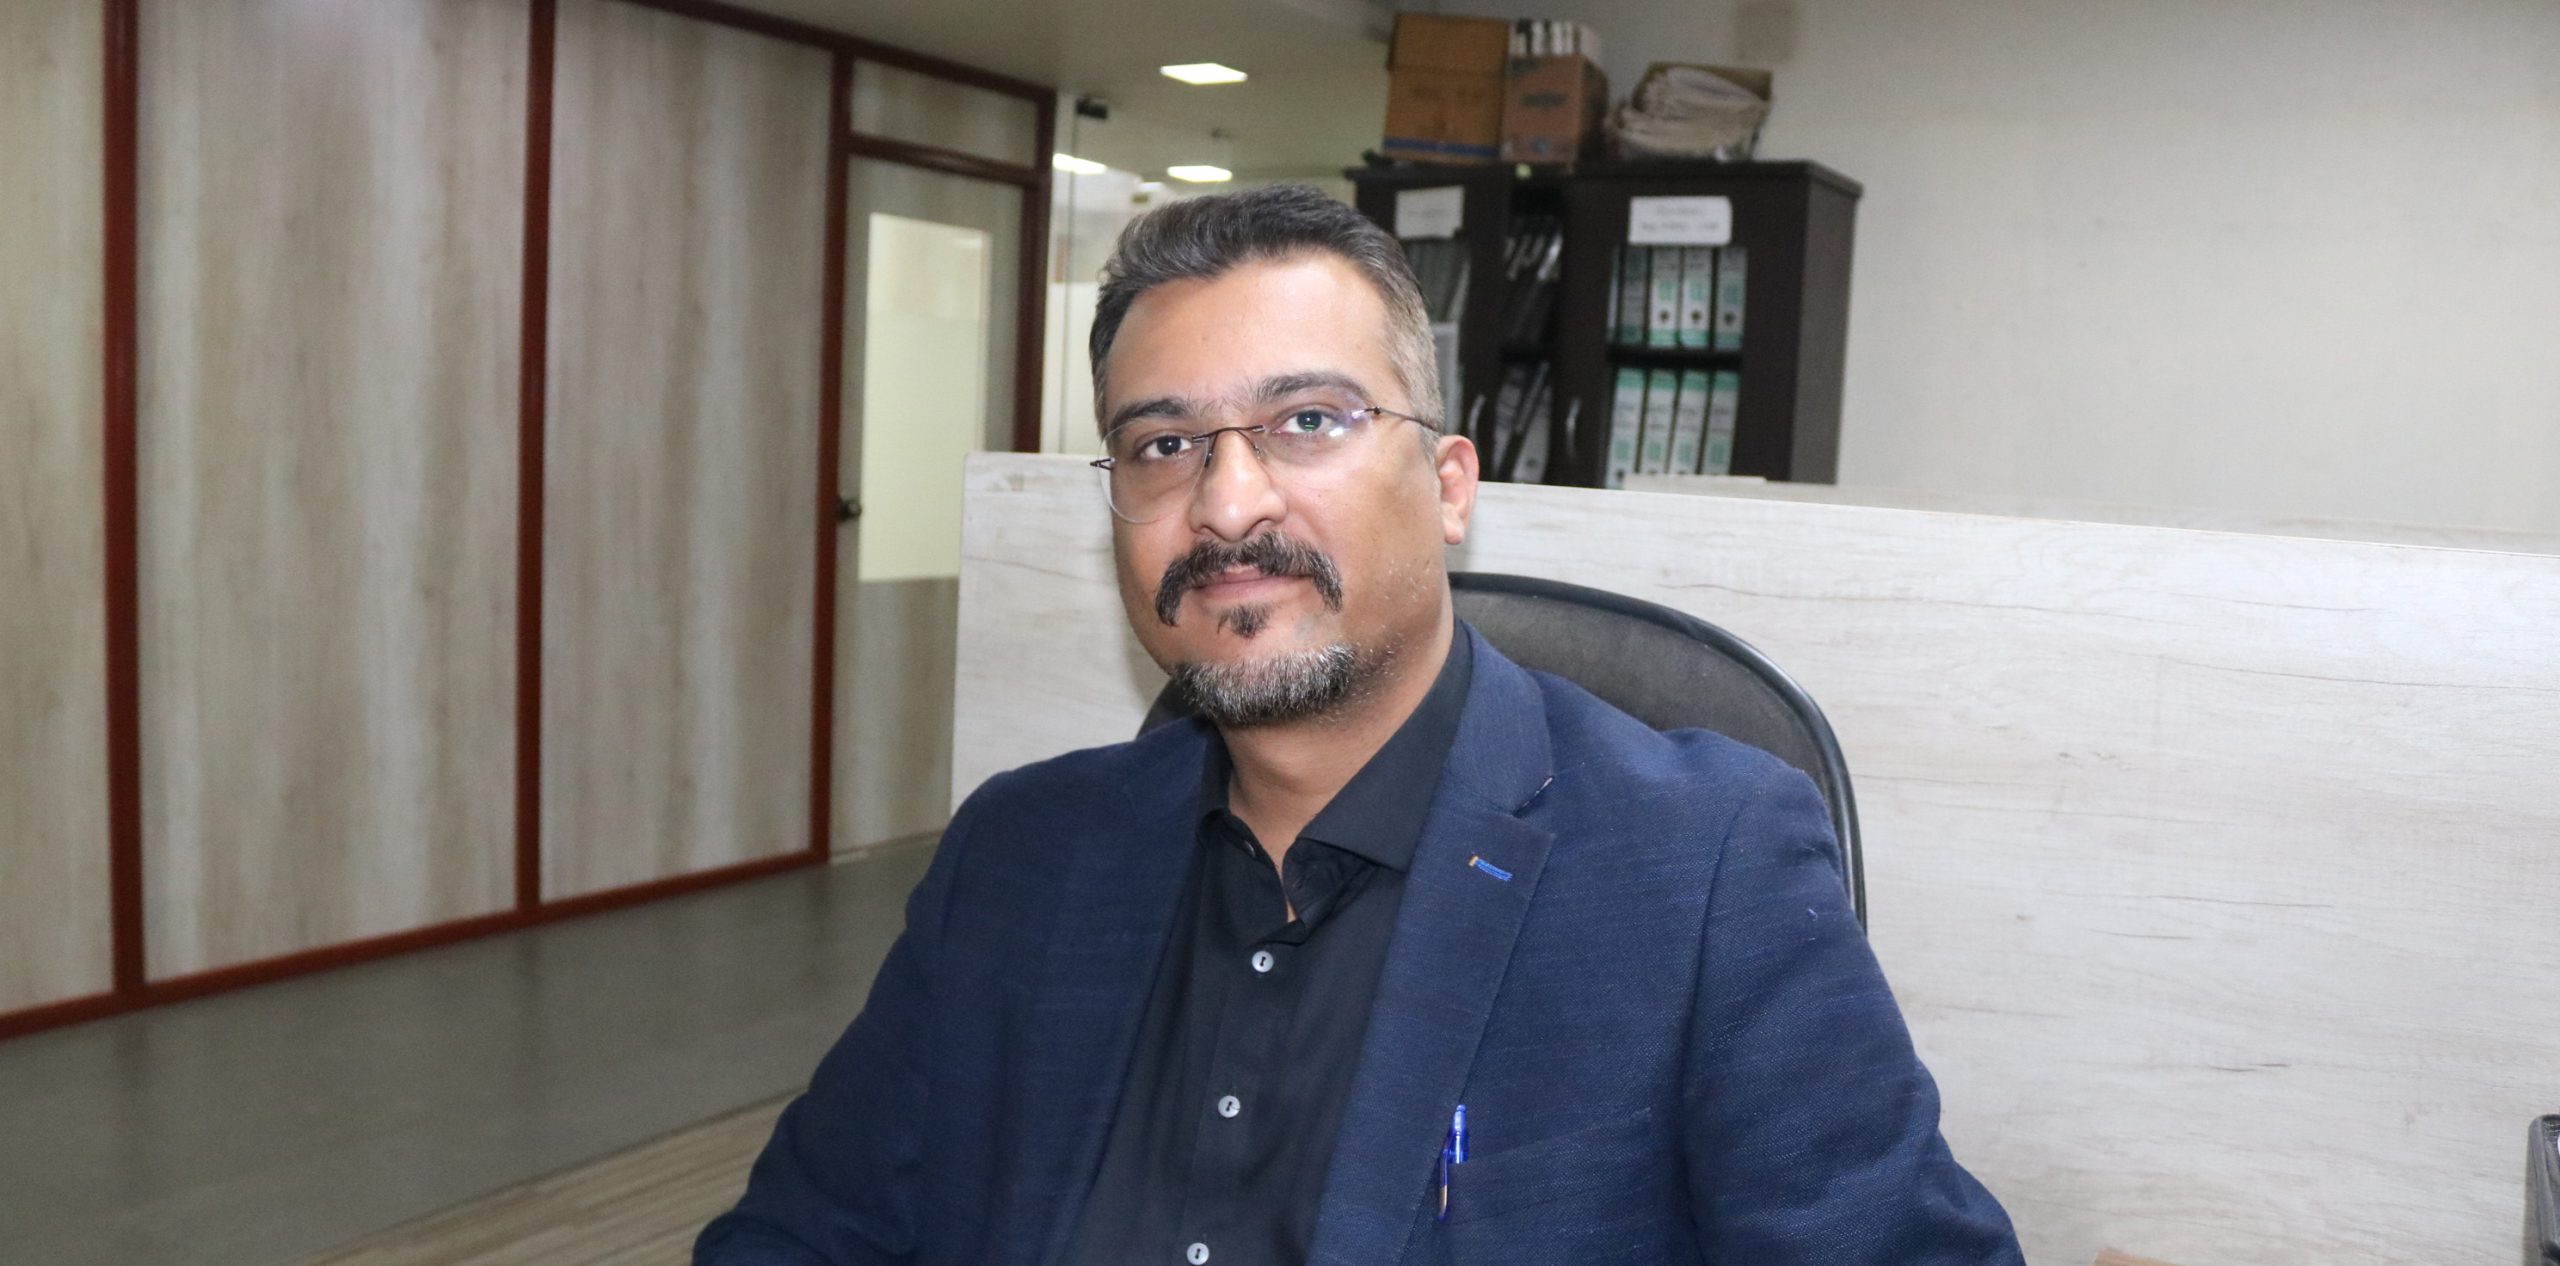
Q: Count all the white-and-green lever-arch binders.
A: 8